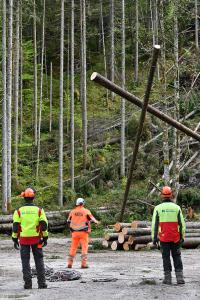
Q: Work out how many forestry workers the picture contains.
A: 3